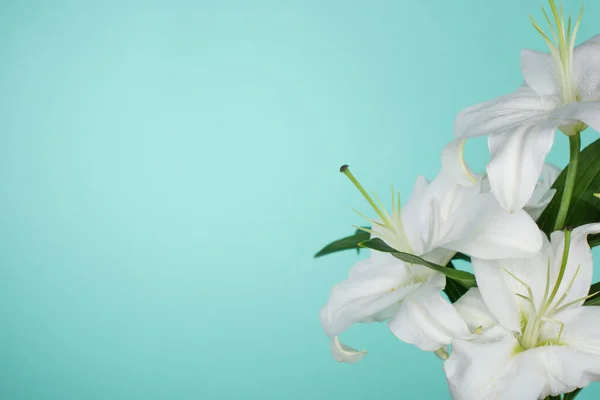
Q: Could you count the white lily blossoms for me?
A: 3